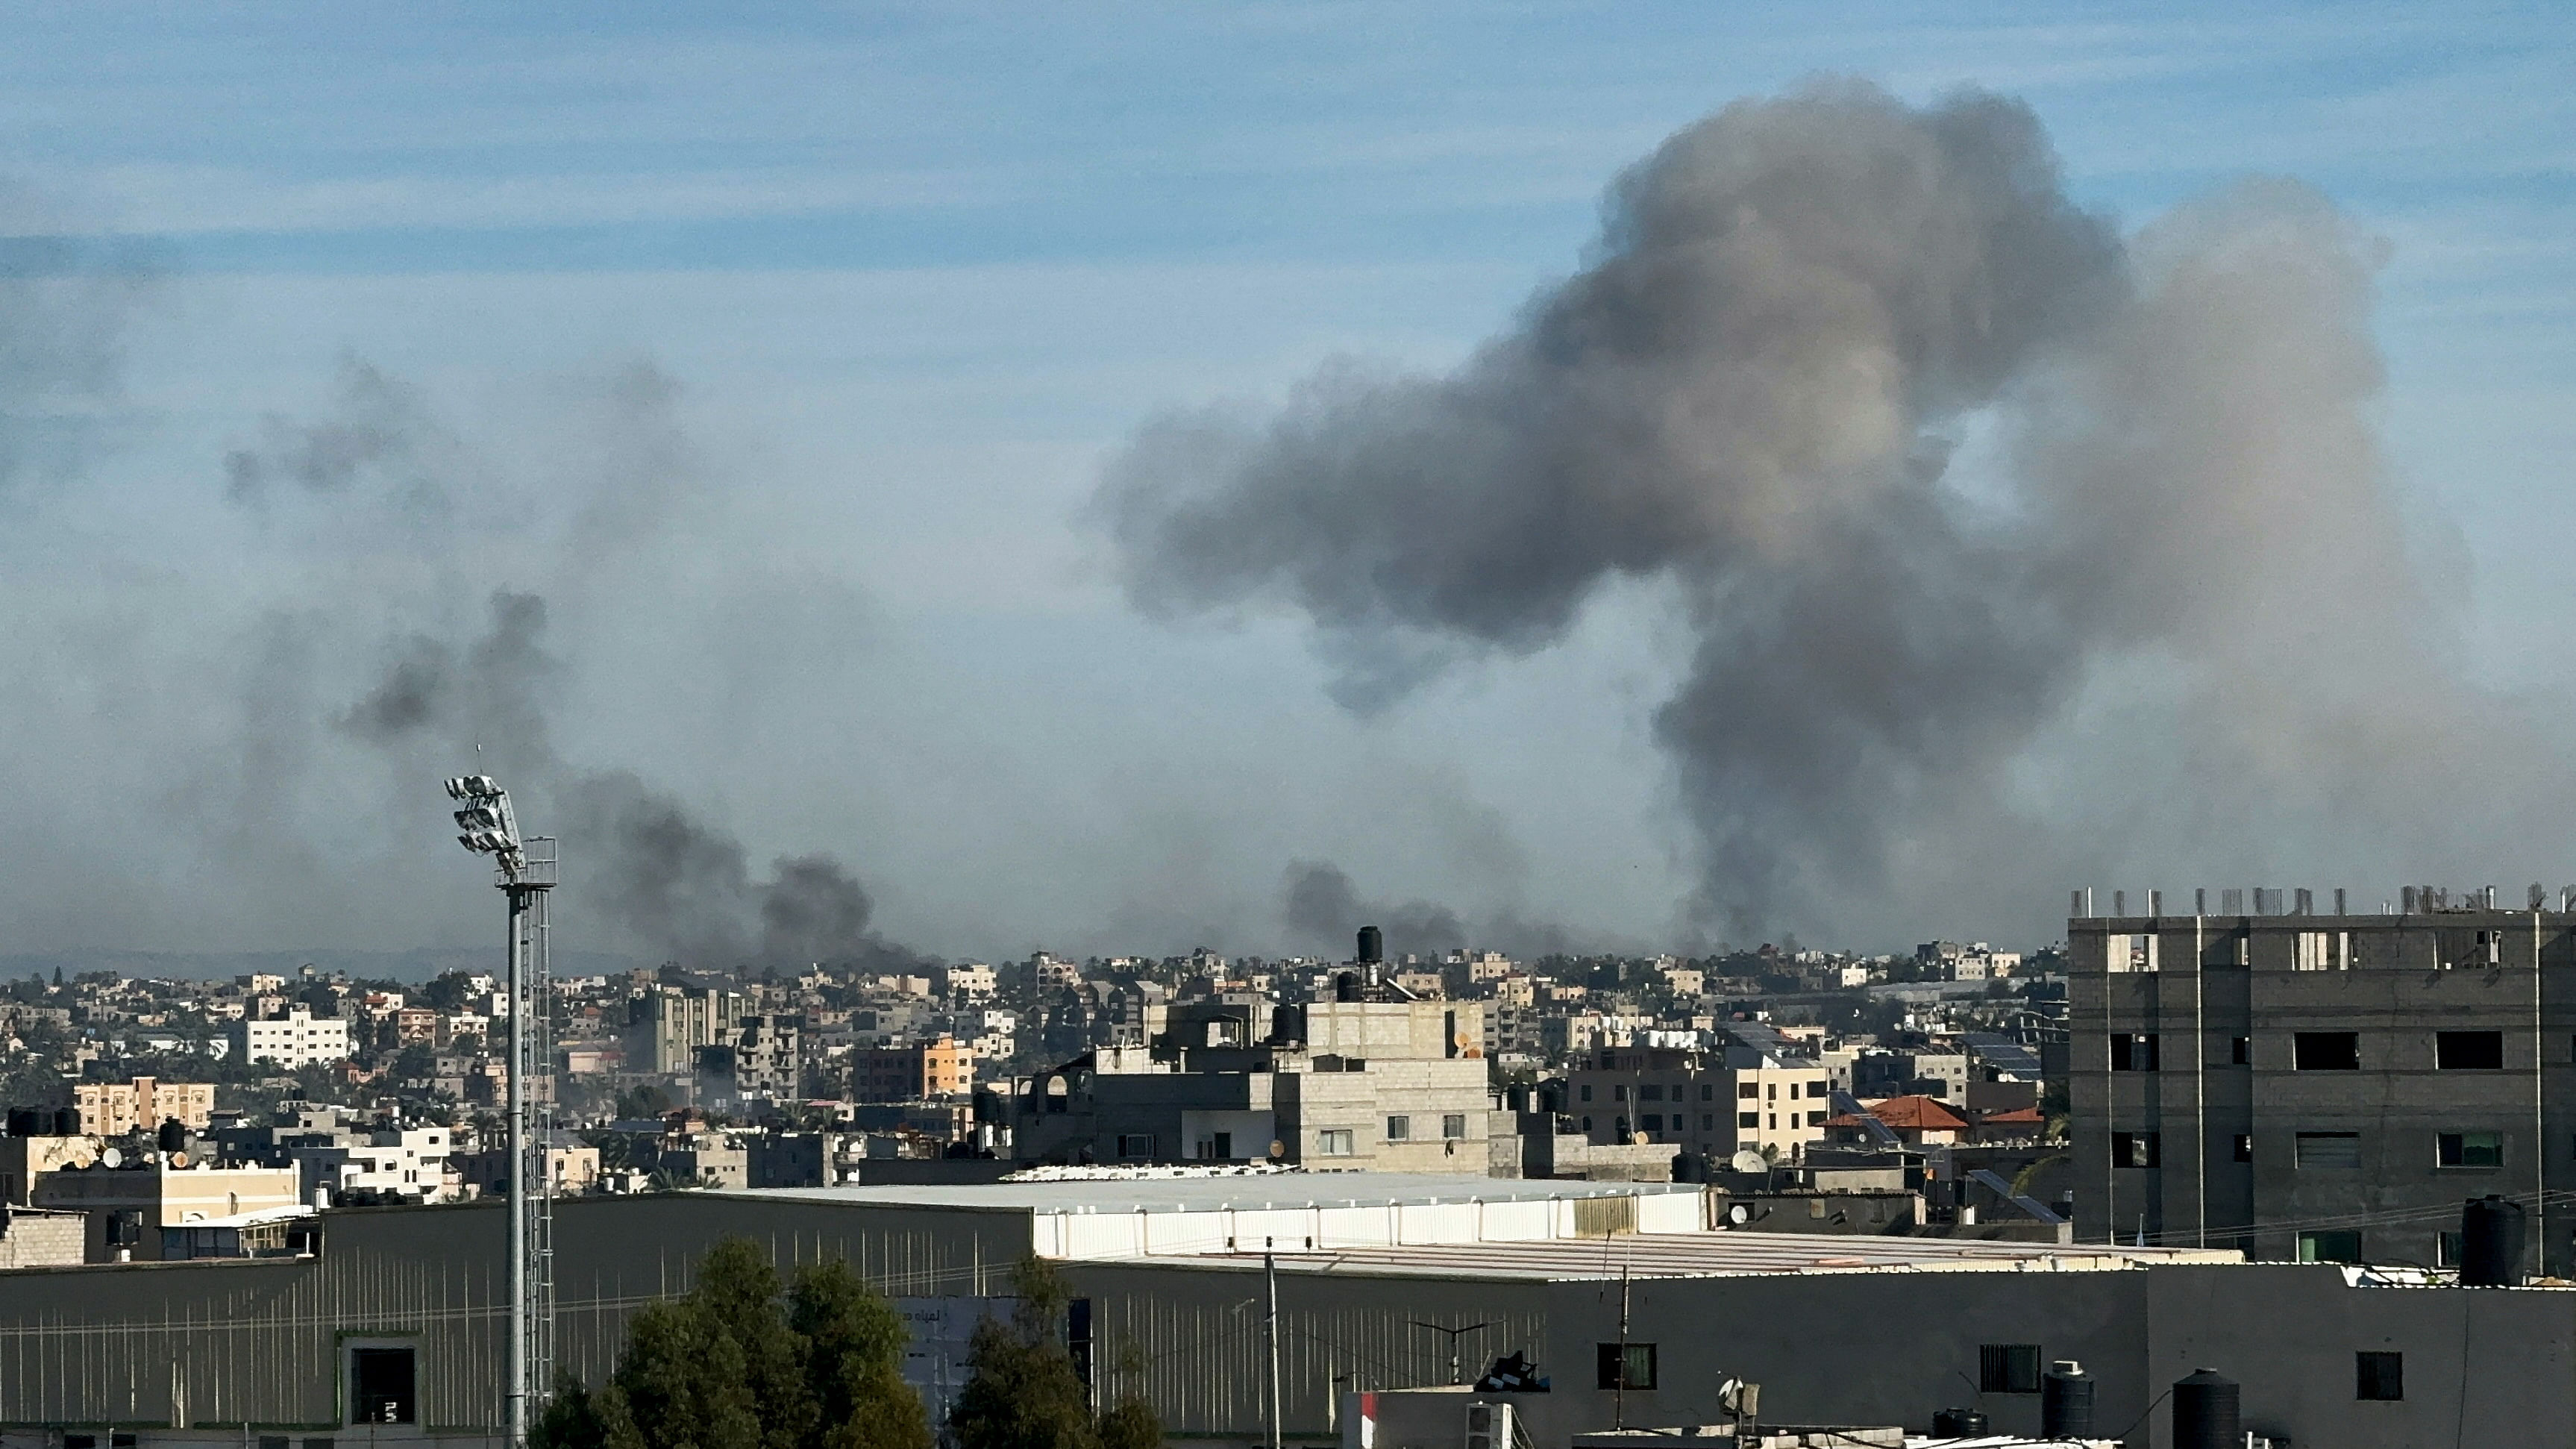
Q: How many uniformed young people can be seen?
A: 0